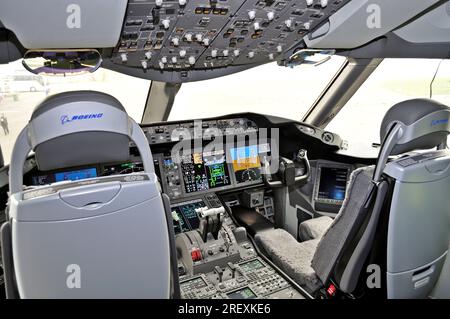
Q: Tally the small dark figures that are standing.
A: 1